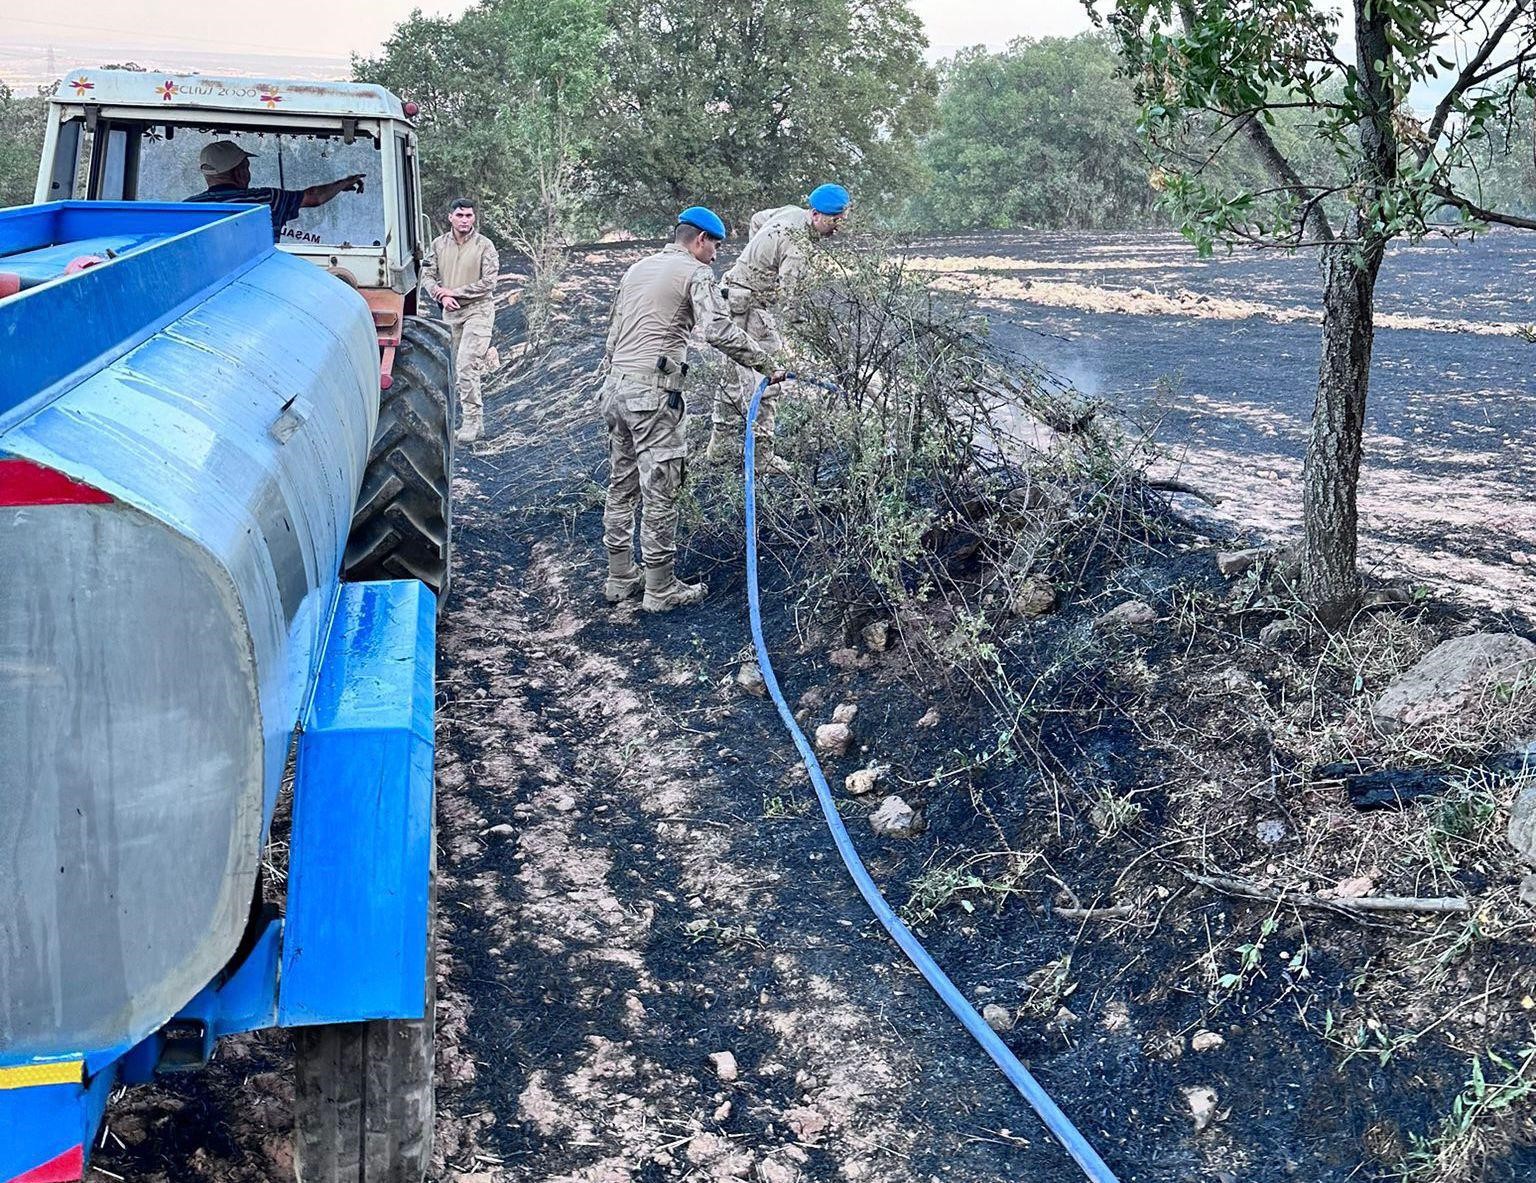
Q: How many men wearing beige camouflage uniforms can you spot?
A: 3